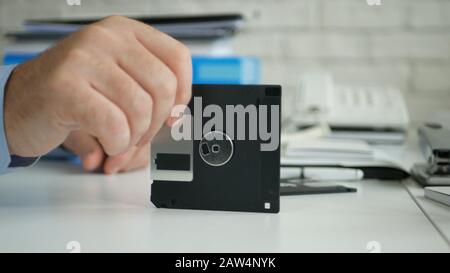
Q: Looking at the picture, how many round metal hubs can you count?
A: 1